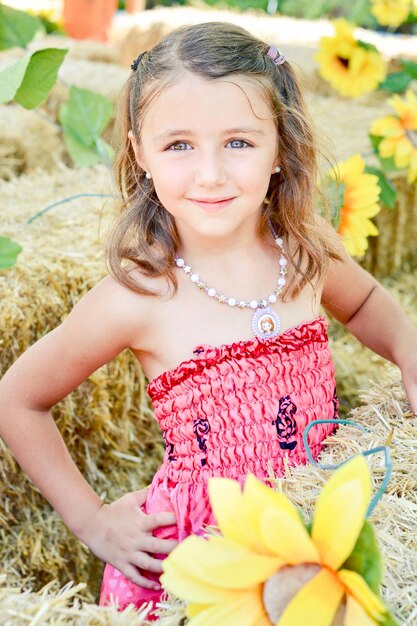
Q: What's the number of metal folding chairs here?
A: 0